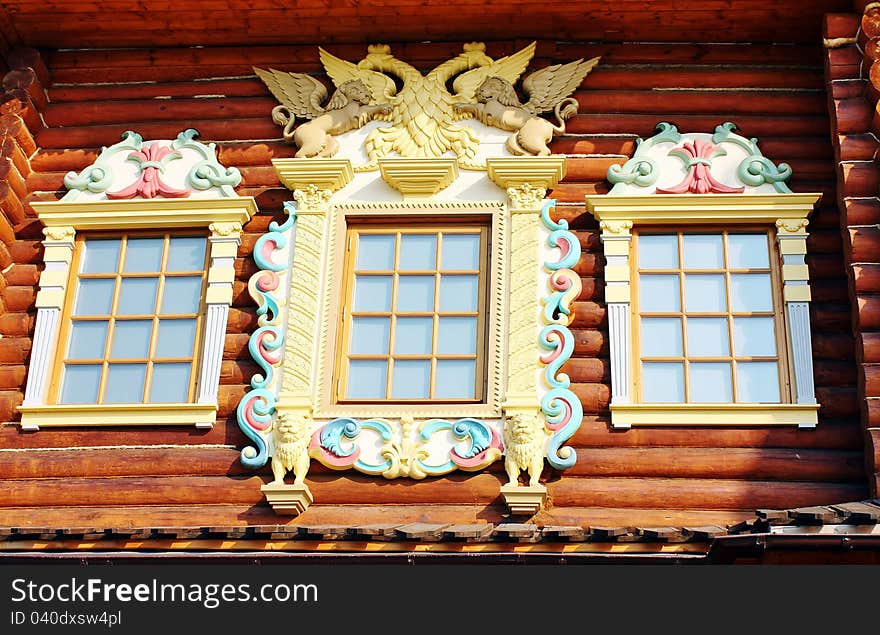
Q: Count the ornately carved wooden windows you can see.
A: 3